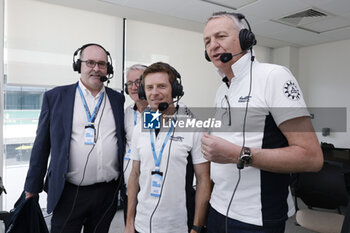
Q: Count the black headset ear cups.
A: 7